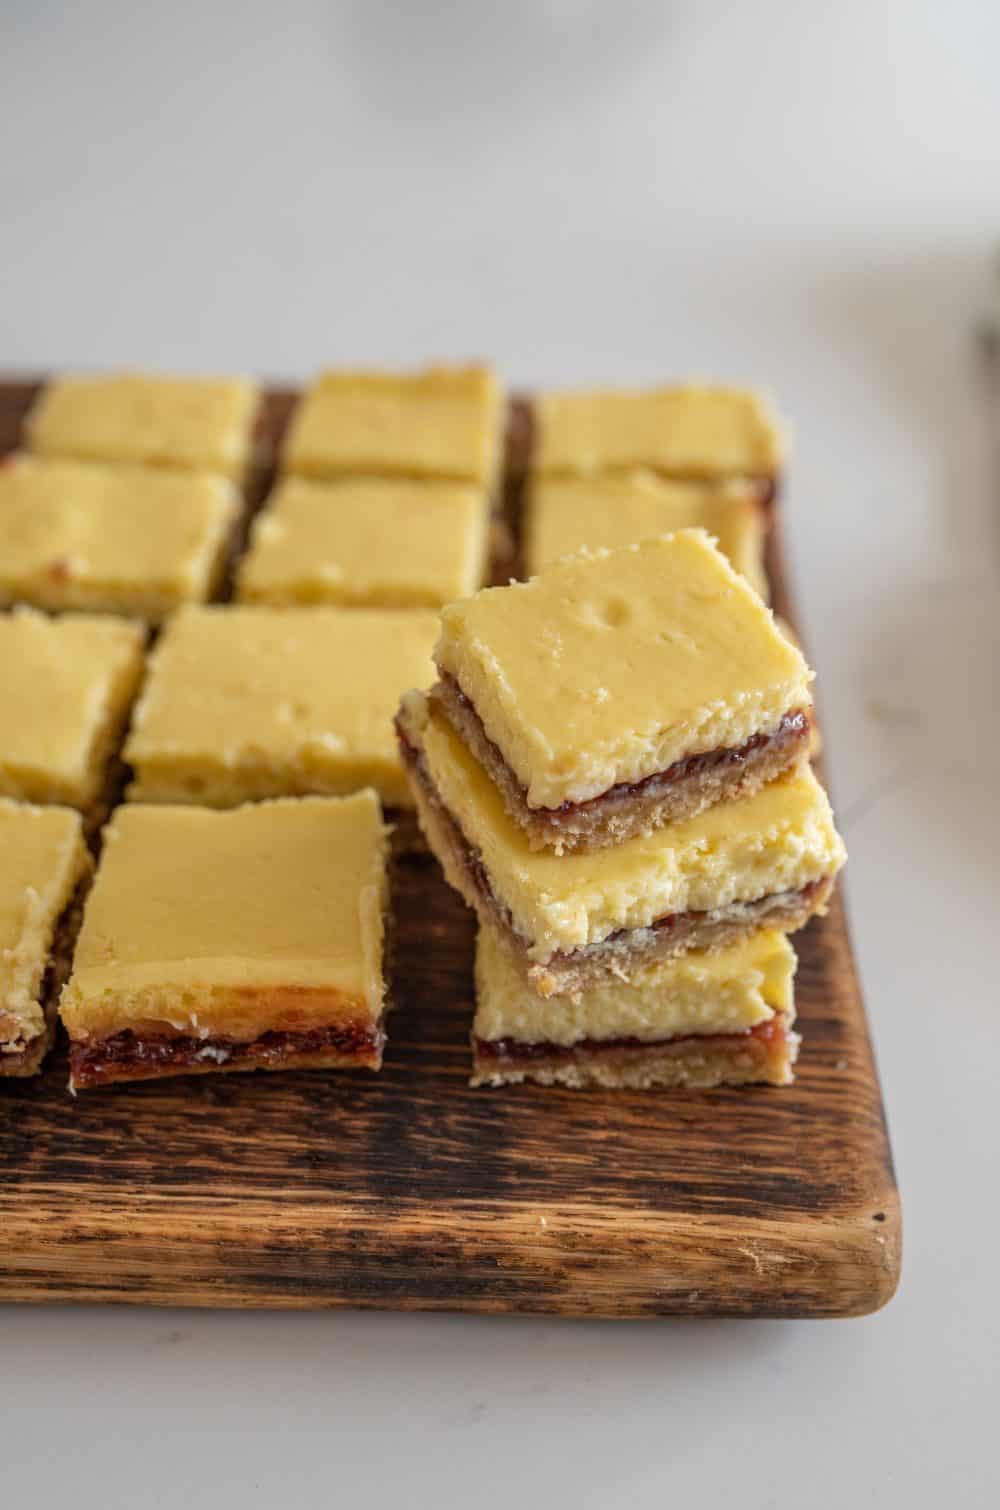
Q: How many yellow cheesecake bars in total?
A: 13